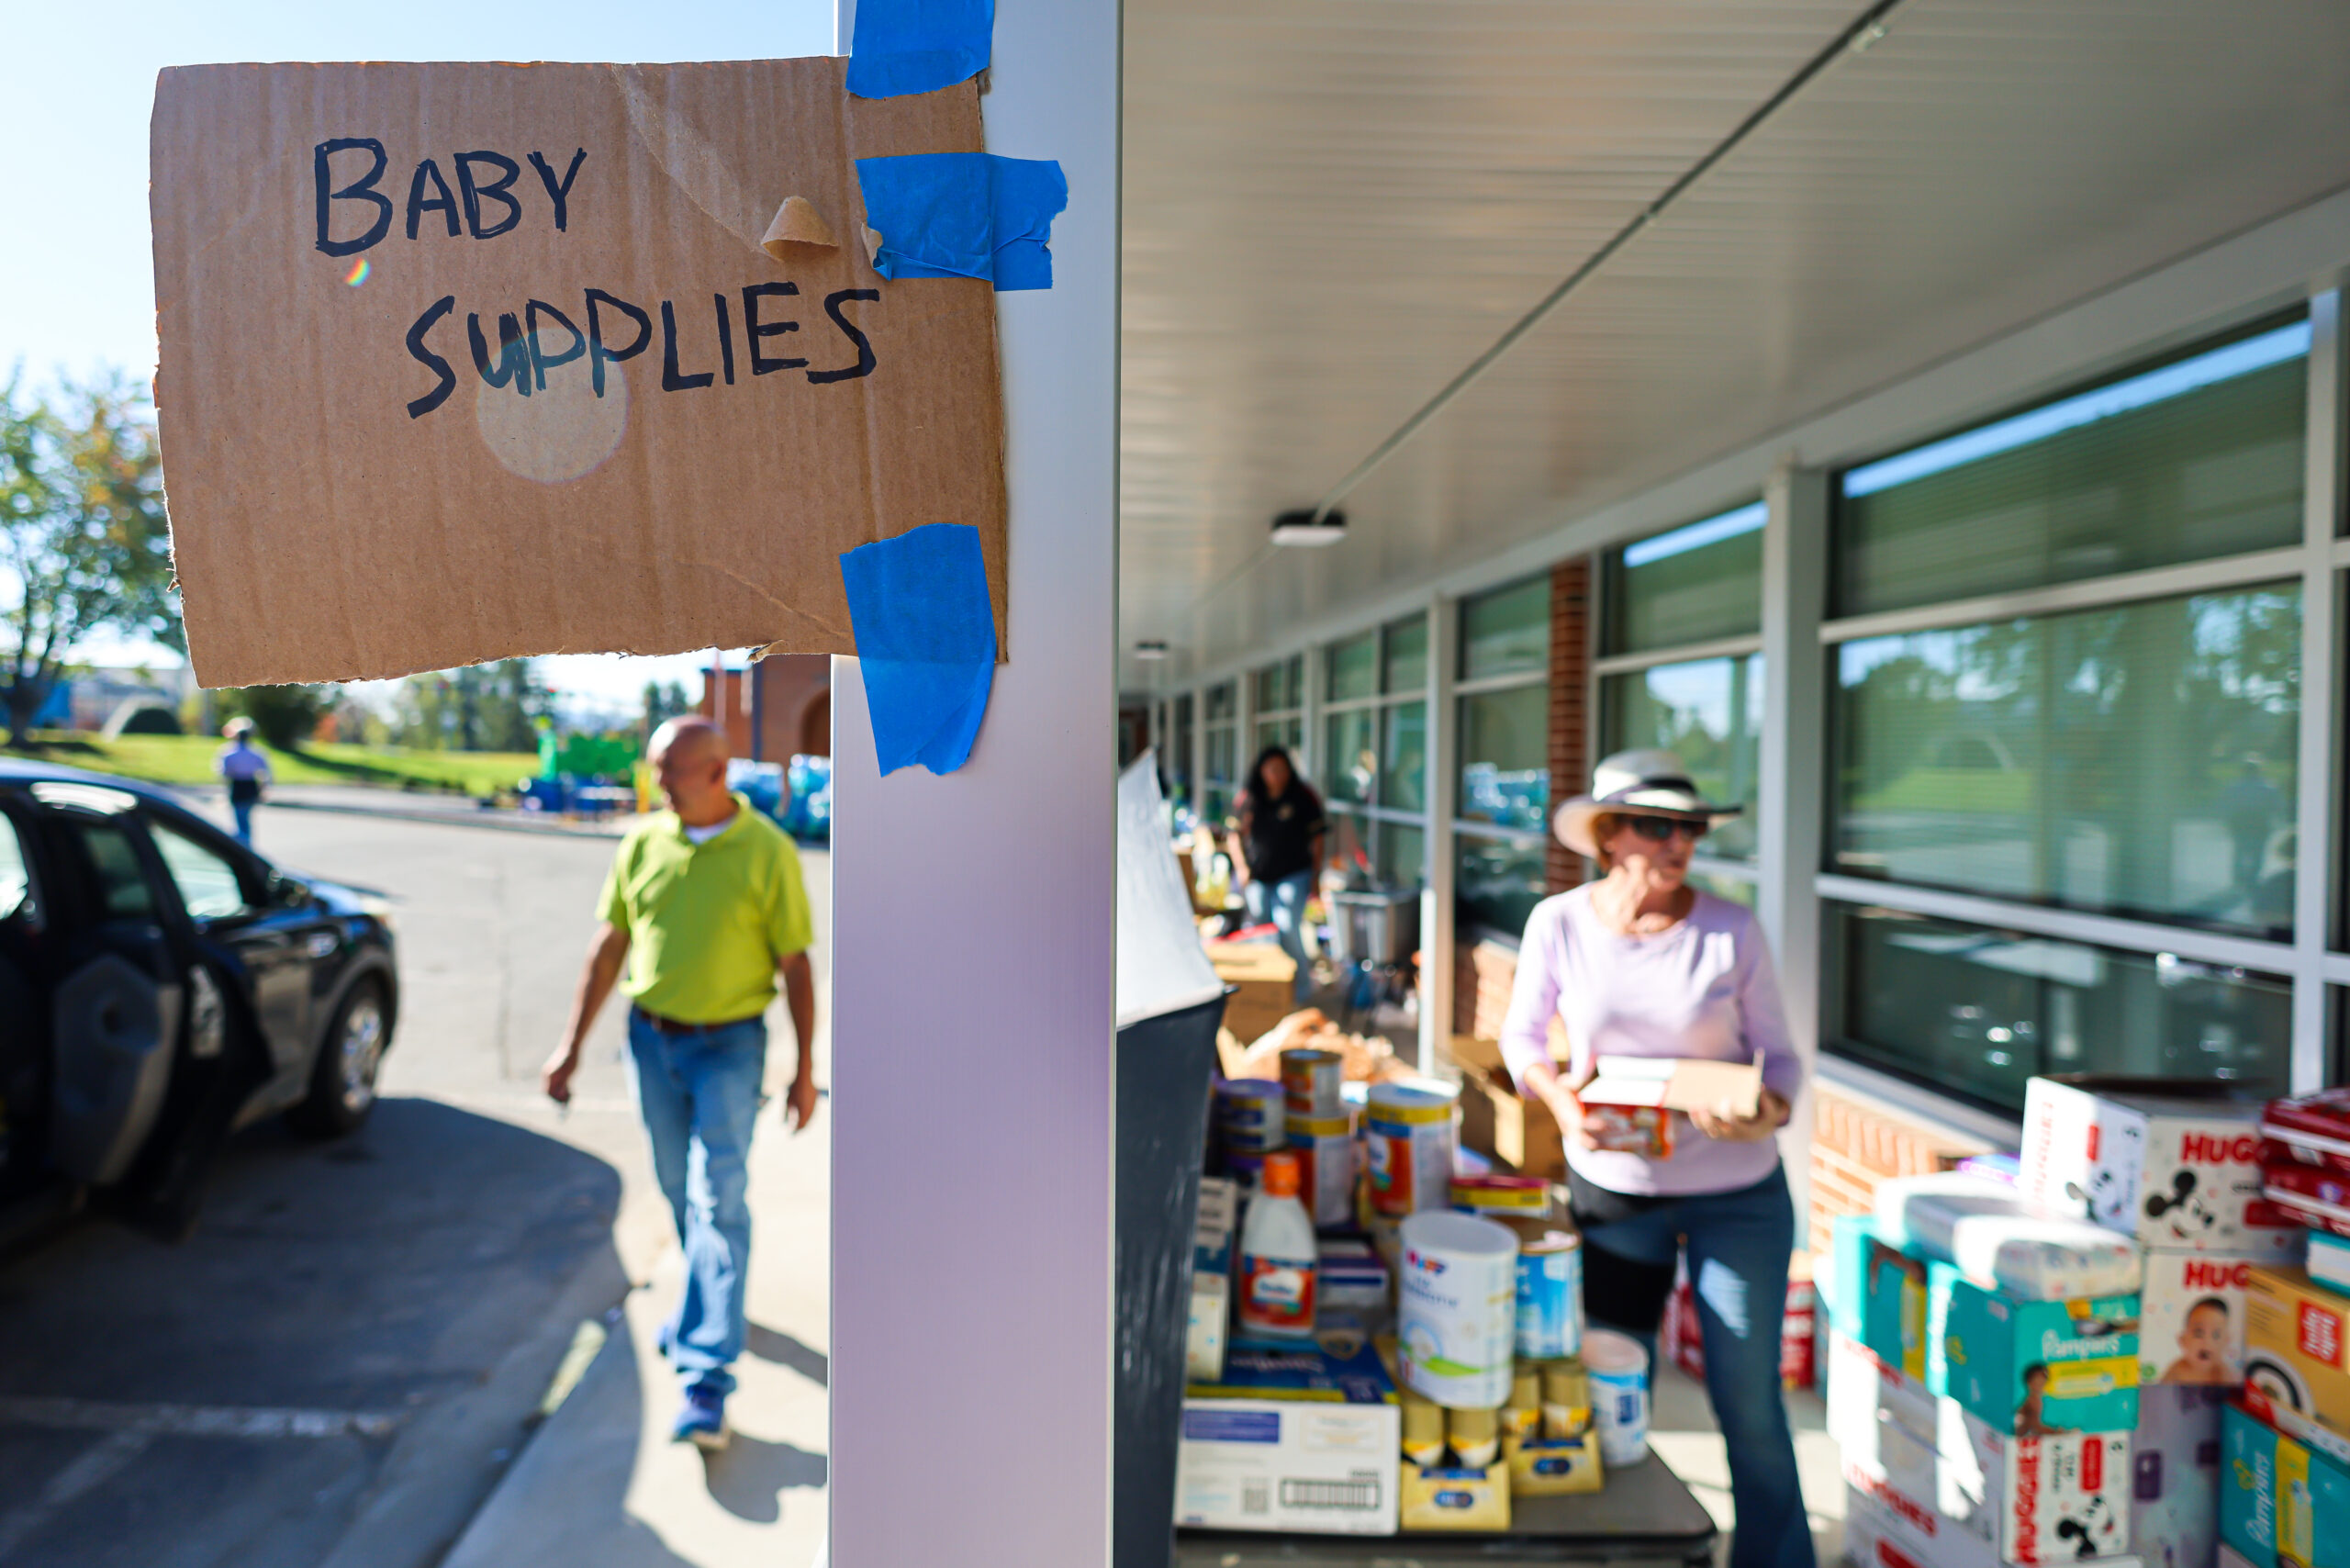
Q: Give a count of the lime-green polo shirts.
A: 1